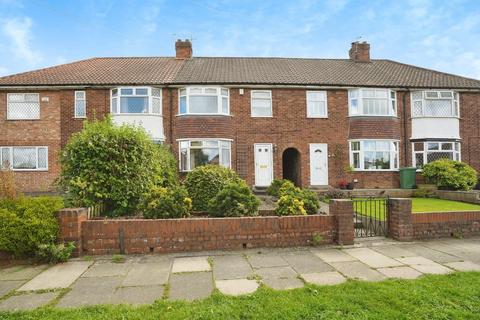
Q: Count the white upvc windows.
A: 12